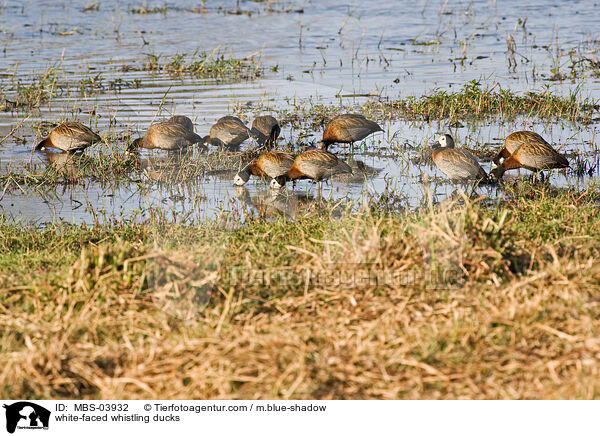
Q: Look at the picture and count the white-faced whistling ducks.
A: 11